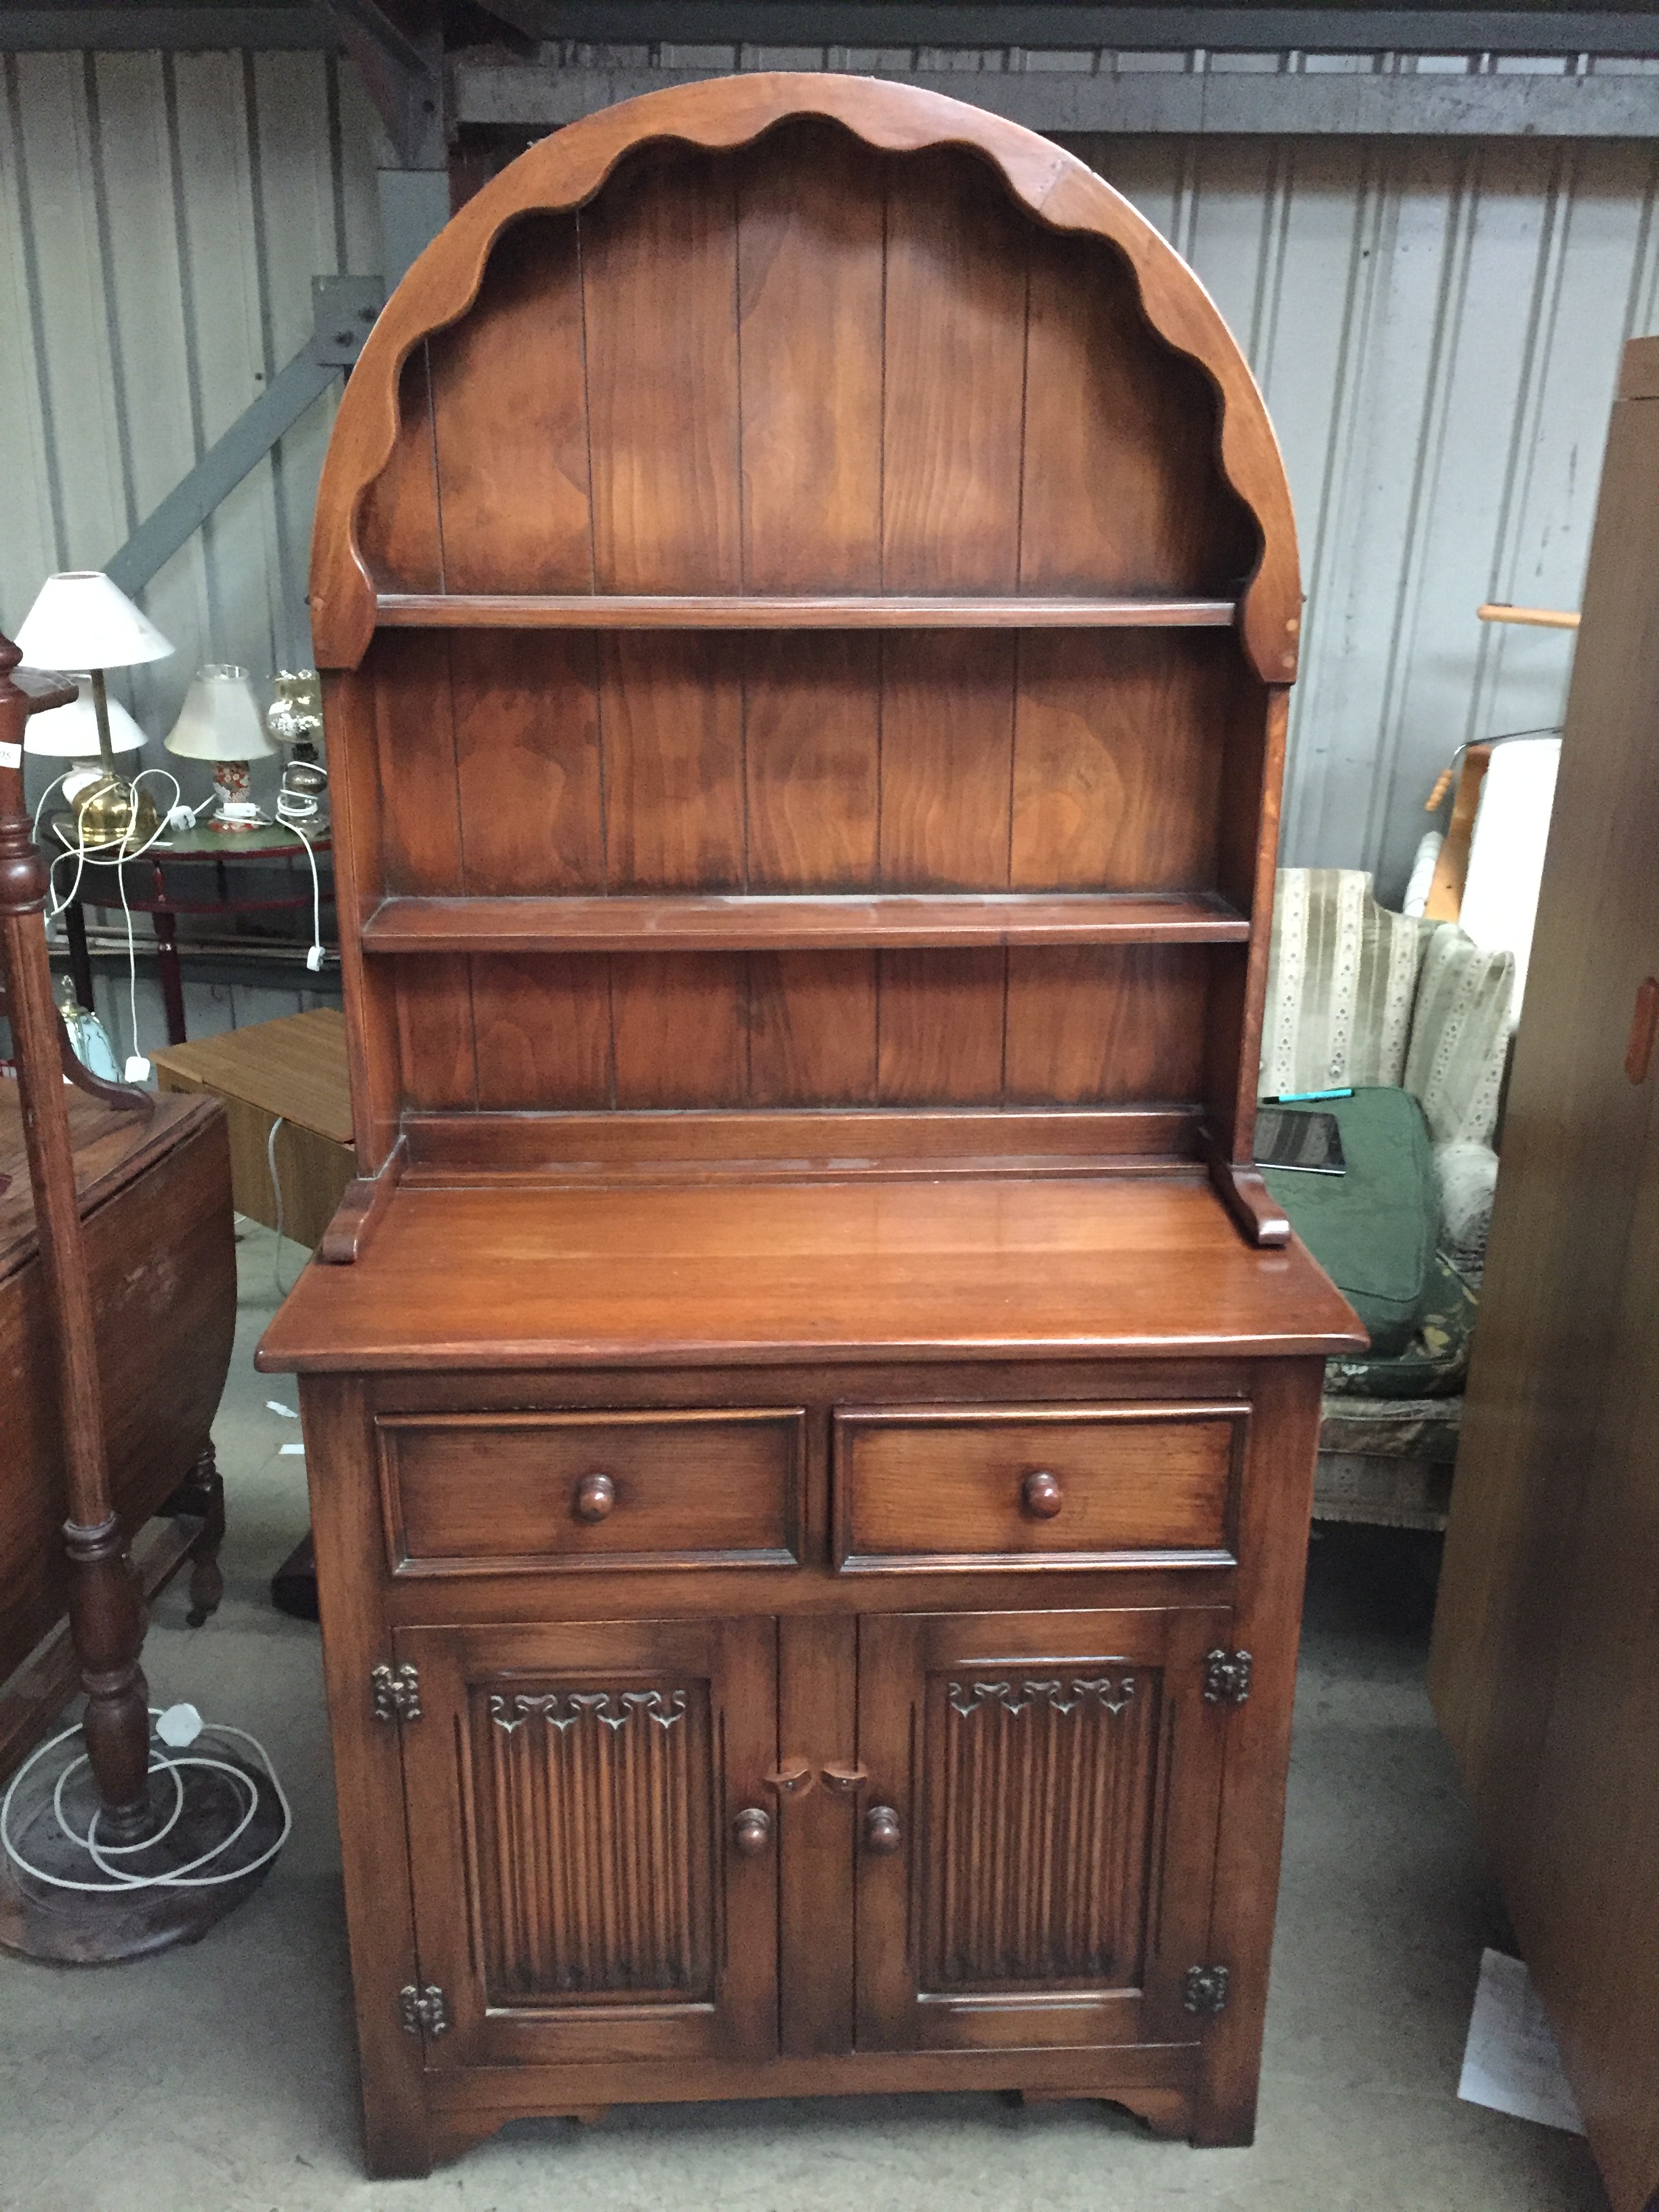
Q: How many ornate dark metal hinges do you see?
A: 4